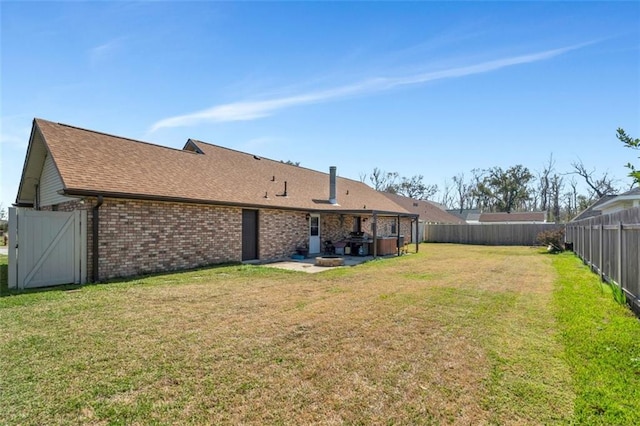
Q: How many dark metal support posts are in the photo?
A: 3